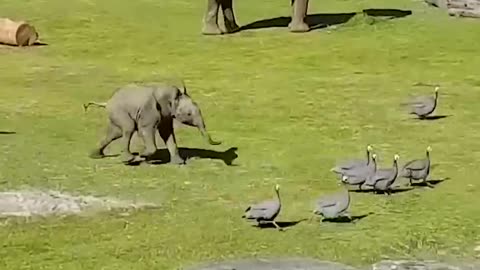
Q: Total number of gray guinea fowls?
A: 7